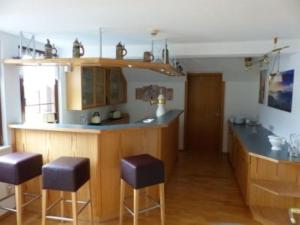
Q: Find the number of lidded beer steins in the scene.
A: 3